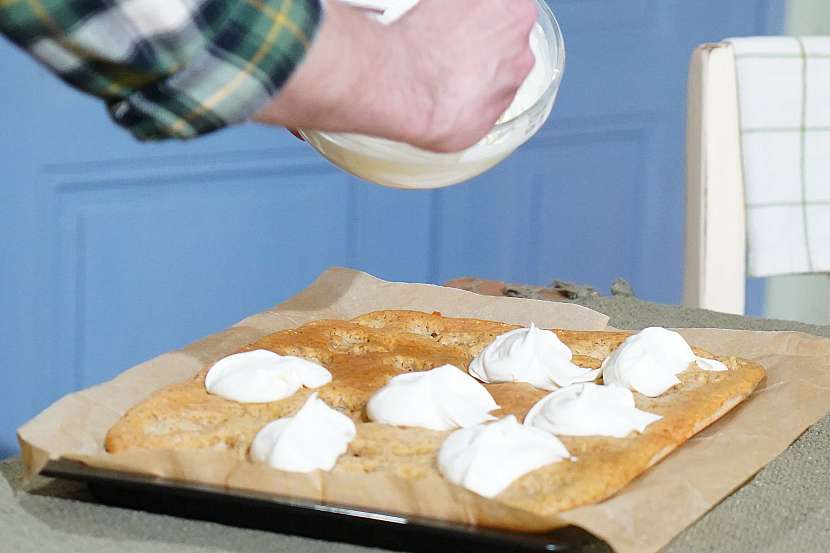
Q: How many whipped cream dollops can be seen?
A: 7